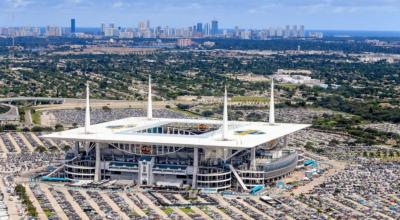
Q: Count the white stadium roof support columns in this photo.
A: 4